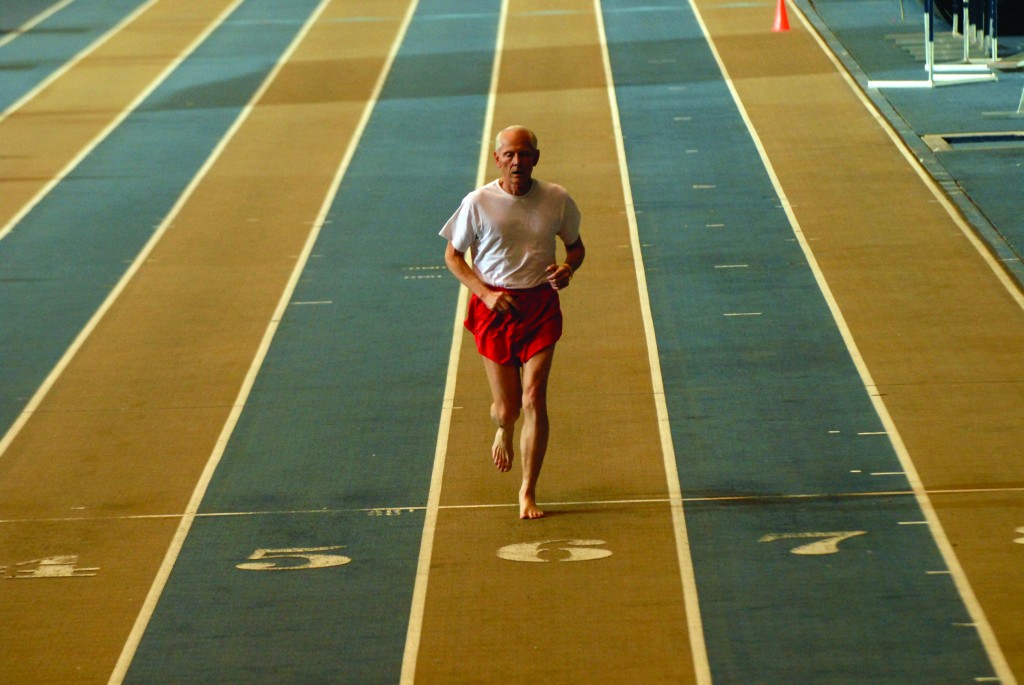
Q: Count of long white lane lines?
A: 9